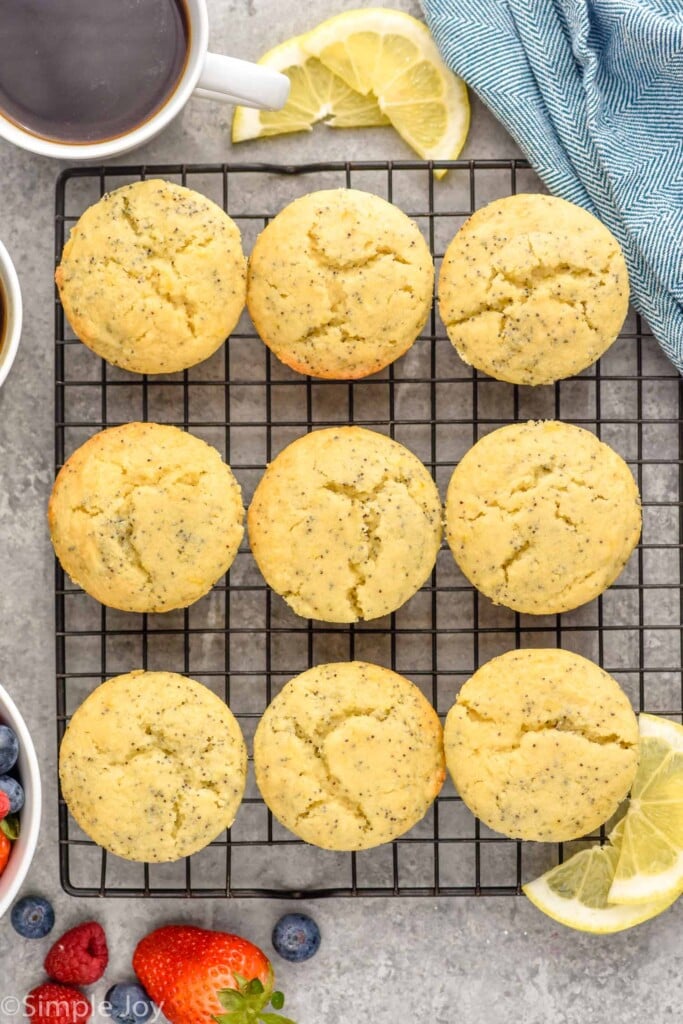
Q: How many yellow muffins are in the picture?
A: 9